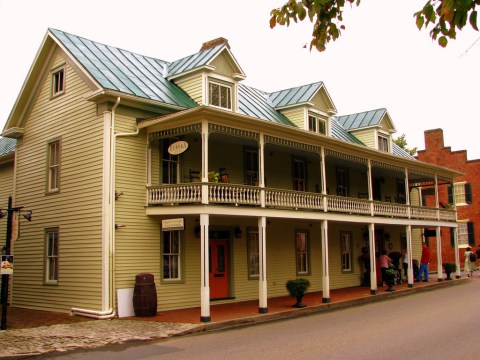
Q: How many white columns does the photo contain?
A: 14